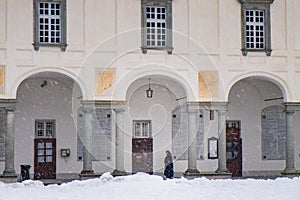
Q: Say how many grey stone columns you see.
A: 6